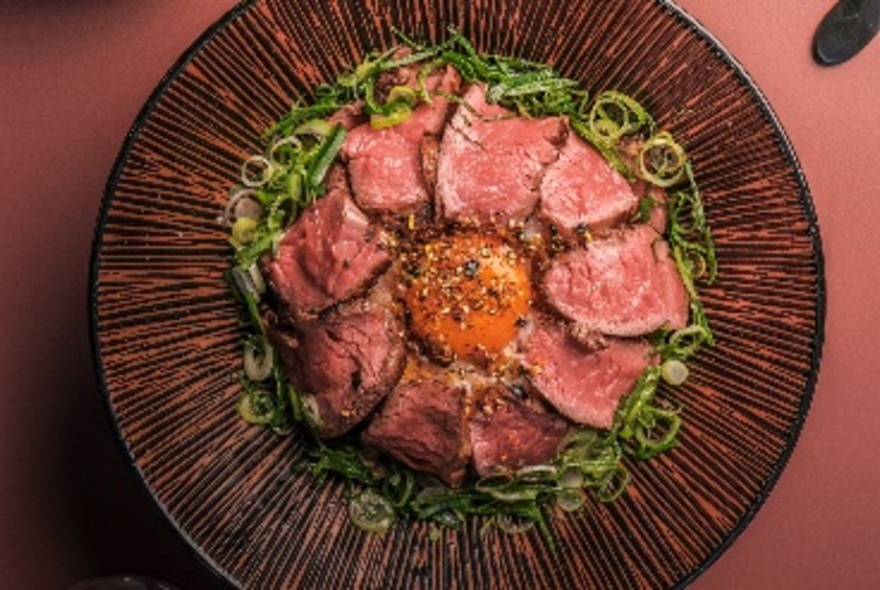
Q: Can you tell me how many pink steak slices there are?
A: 9